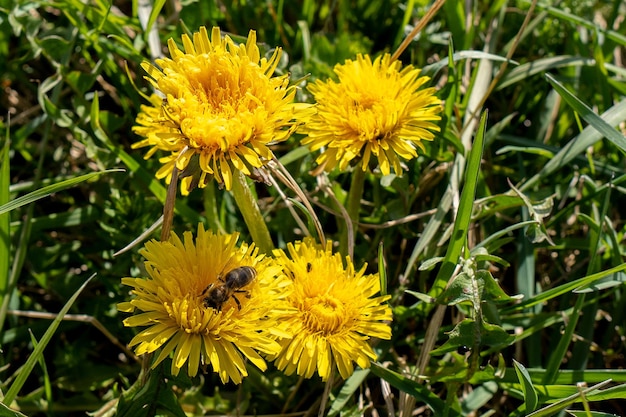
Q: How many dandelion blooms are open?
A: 4